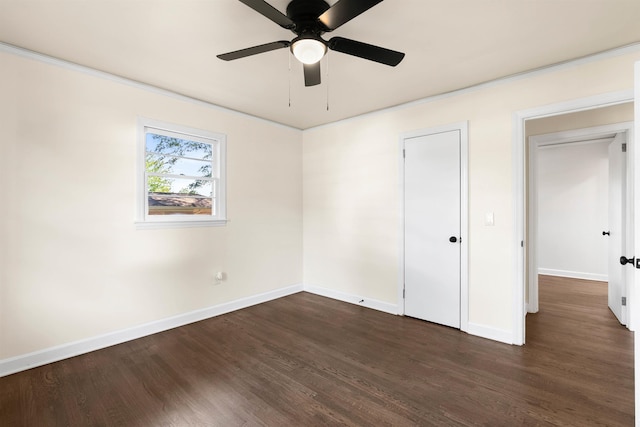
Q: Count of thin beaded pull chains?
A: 2